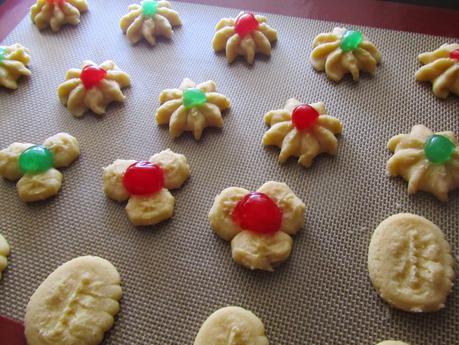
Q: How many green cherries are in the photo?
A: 6